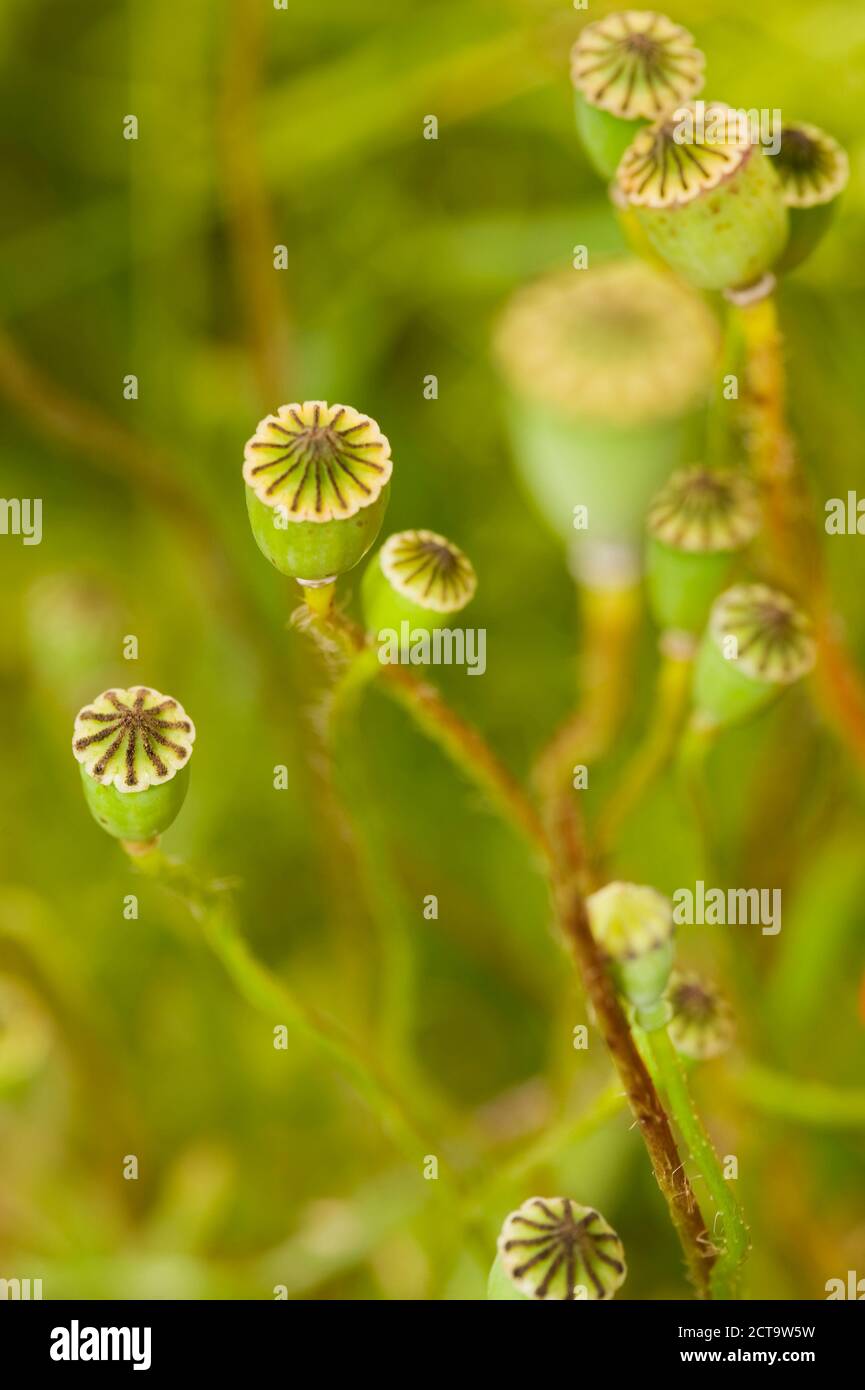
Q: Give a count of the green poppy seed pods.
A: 12